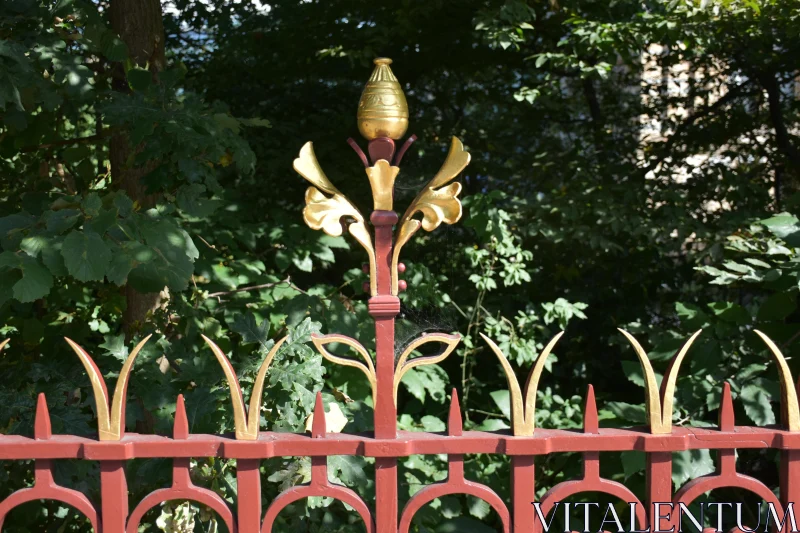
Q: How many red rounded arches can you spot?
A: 6